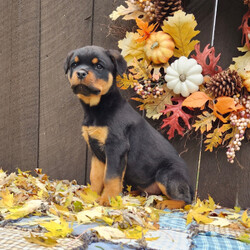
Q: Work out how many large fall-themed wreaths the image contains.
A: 1